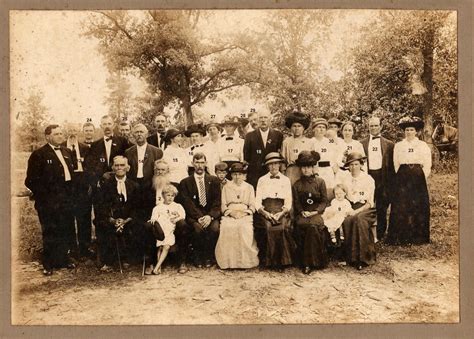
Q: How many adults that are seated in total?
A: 7